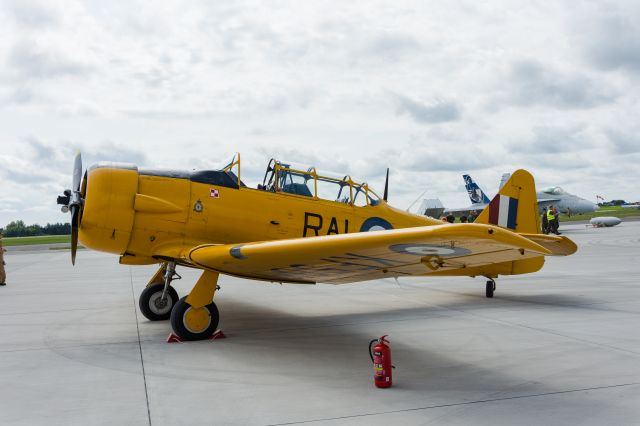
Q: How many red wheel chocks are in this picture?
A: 2